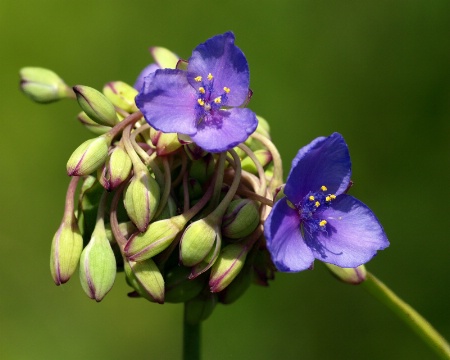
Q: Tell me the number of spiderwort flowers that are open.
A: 2